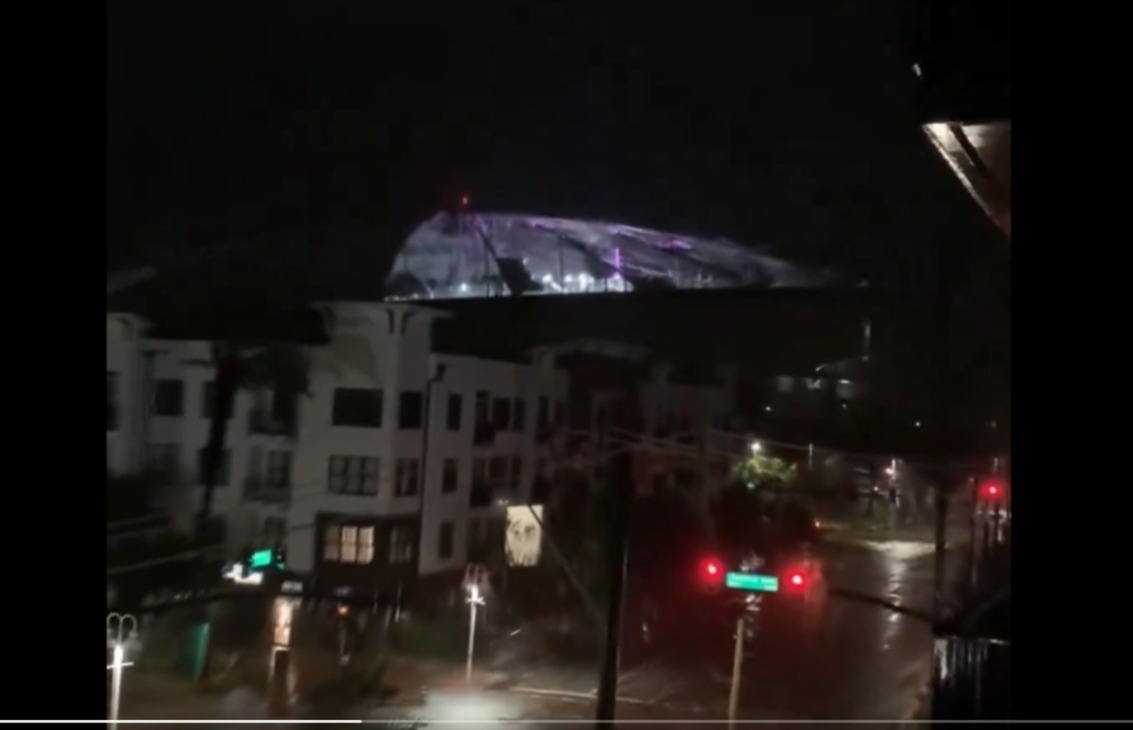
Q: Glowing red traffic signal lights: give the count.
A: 3